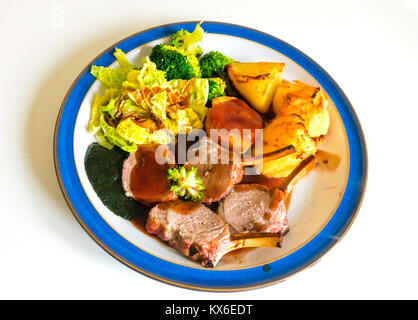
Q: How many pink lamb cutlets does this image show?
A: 4